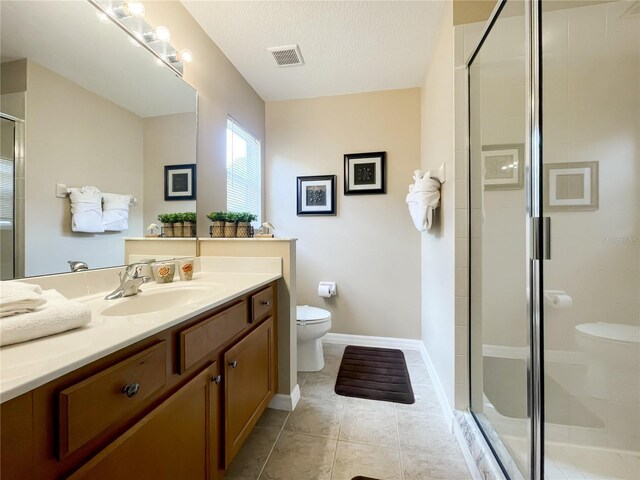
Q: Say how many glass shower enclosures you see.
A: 1